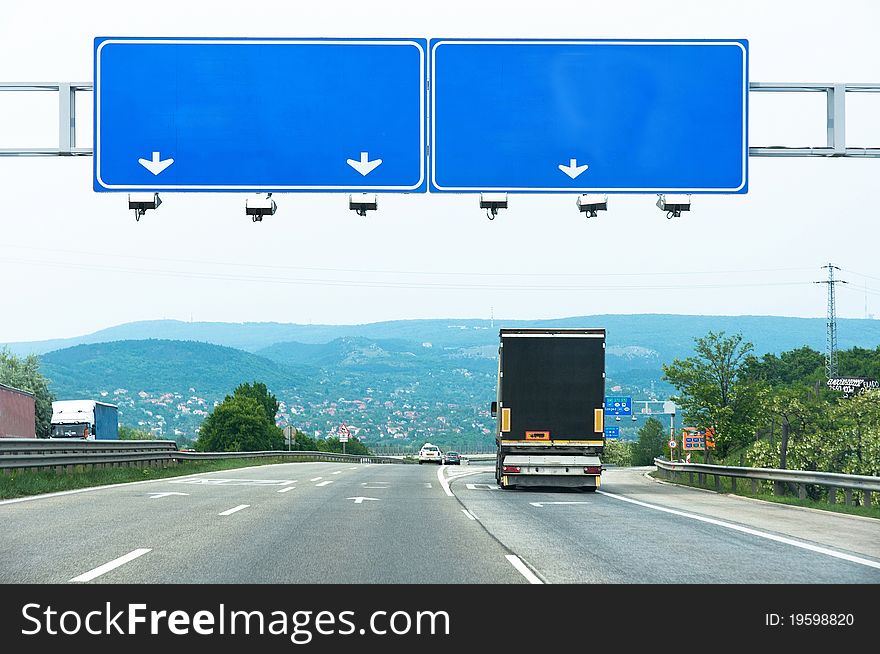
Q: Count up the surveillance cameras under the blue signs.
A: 6